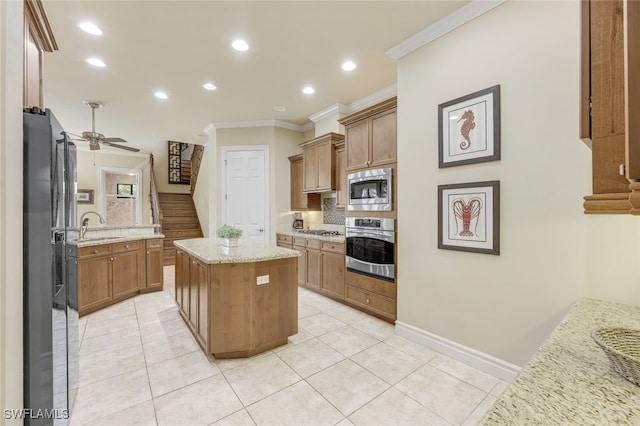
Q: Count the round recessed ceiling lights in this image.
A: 7